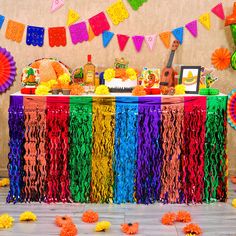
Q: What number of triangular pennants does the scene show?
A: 12